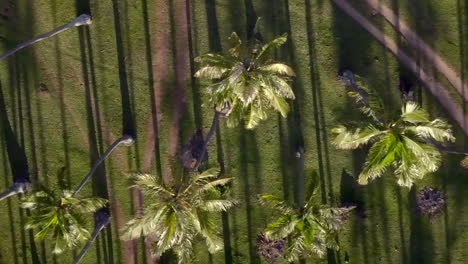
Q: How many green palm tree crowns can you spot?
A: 5